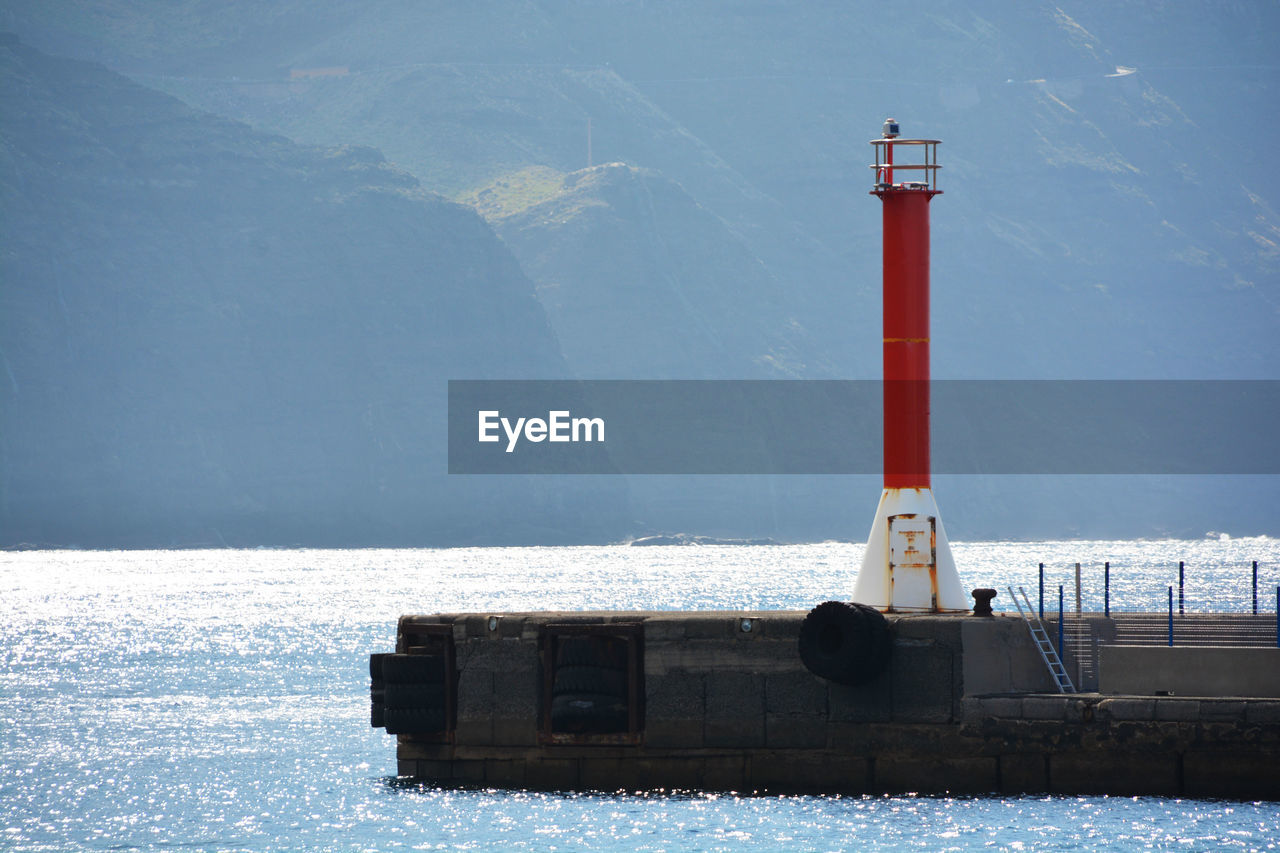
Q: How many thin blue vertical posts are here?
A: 7